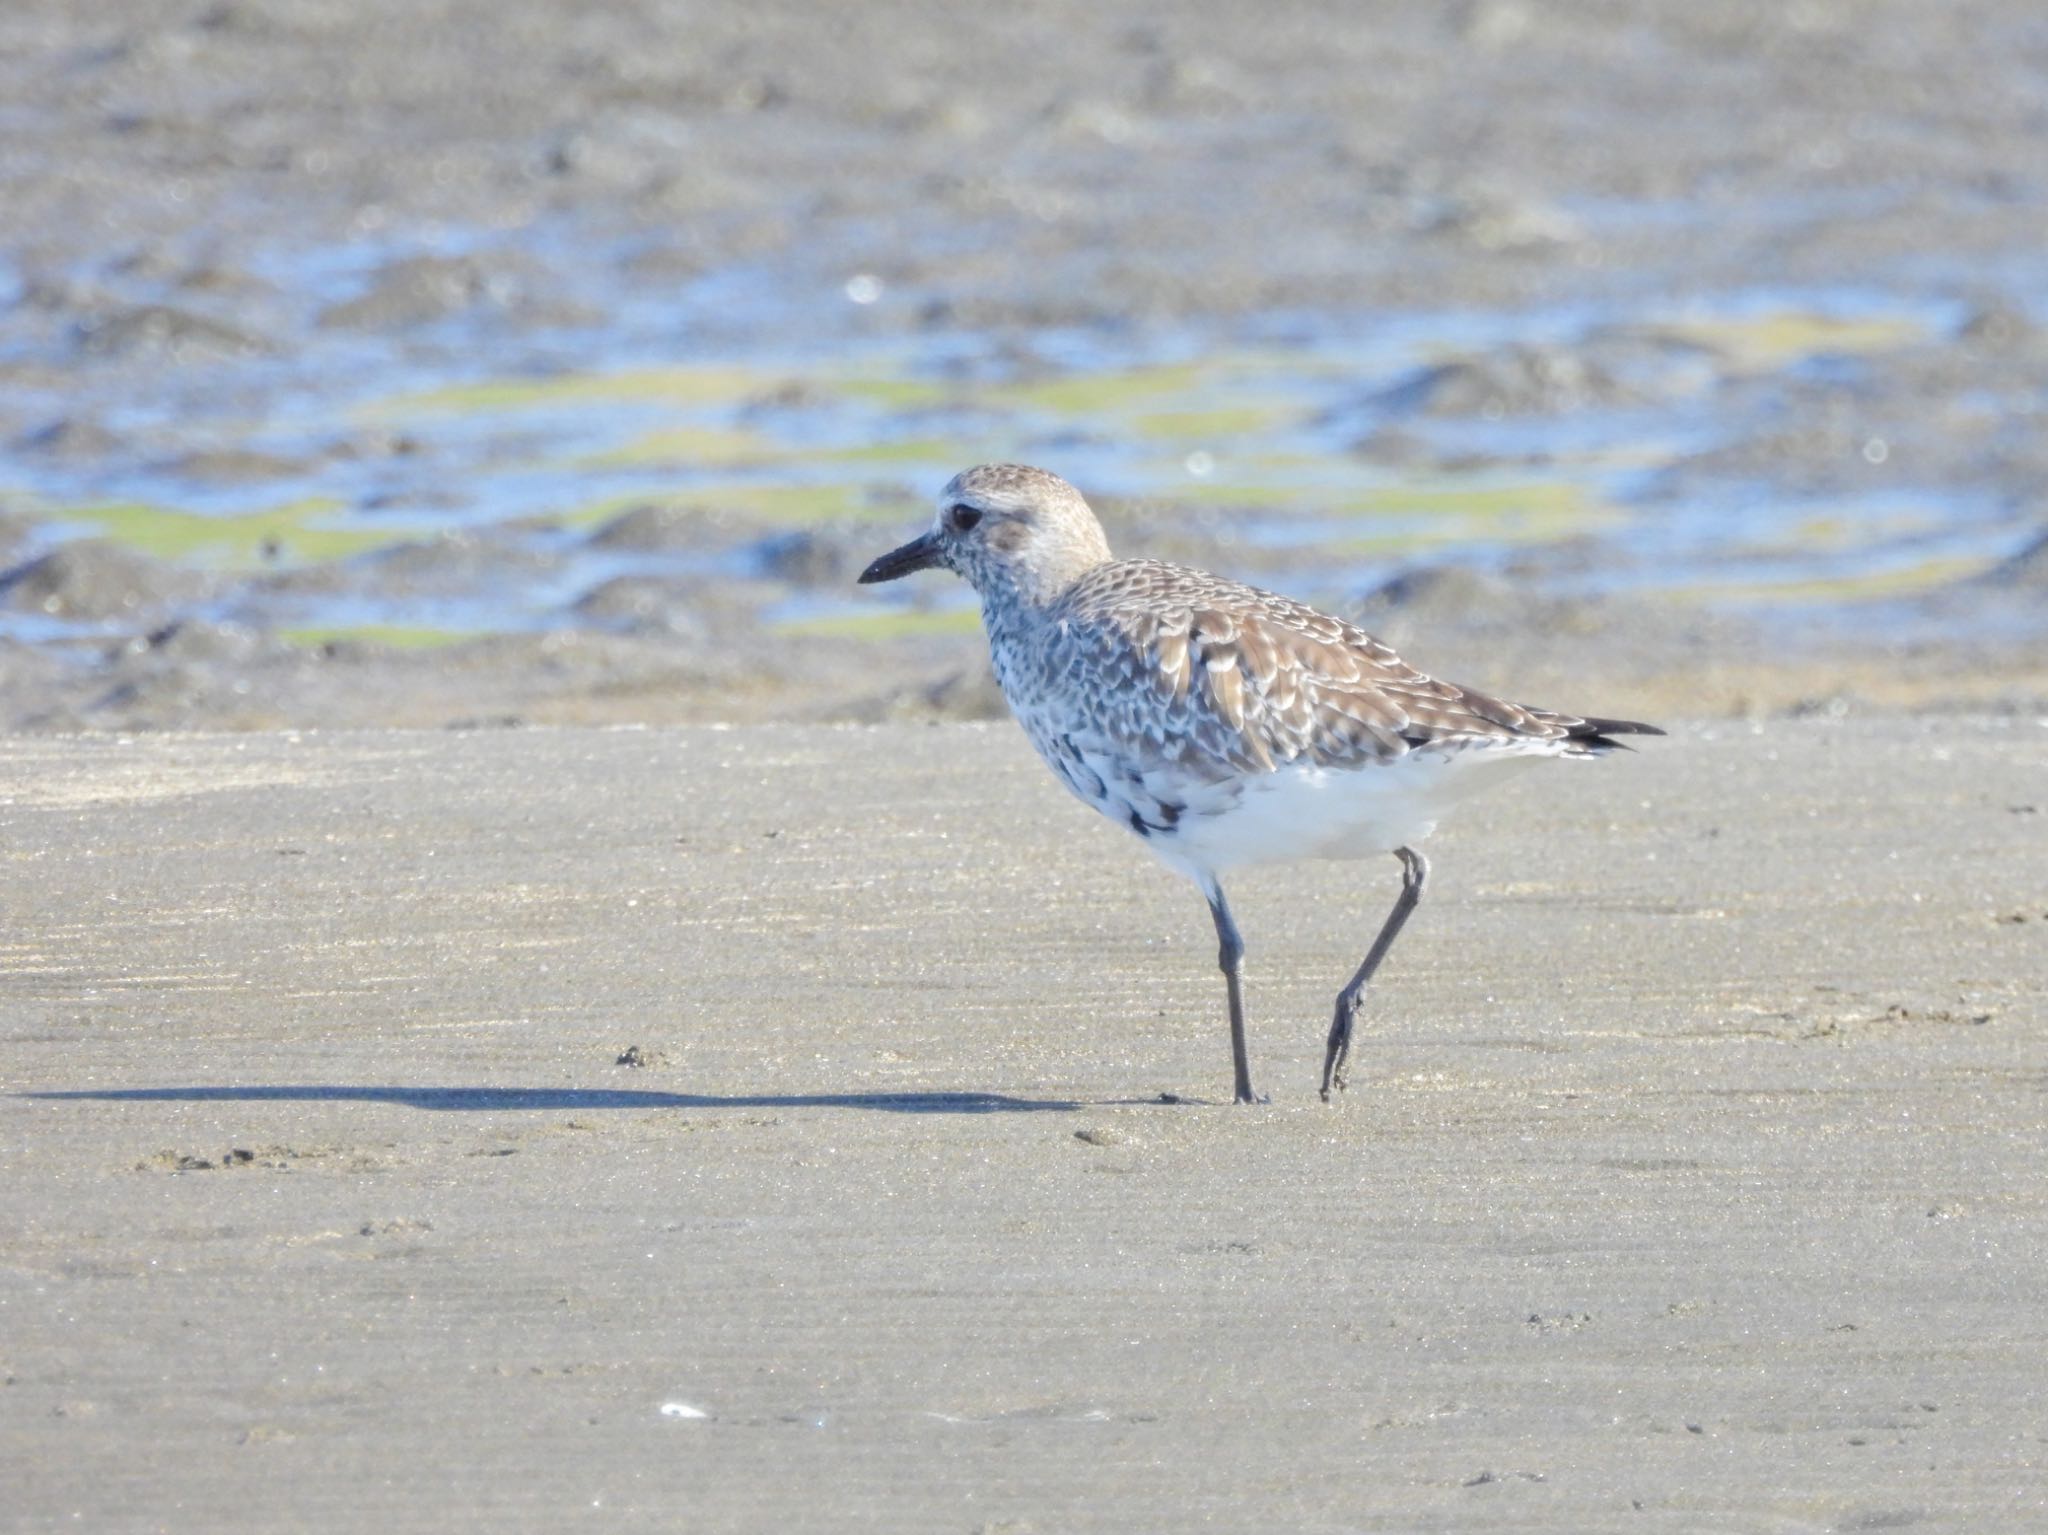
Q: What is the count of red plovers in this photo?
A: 0